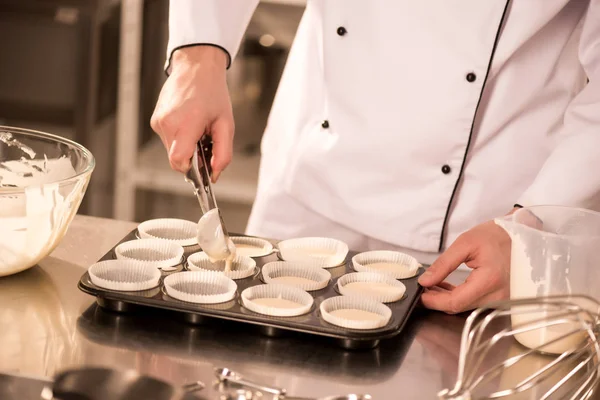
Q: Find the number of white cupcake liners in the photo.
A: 12